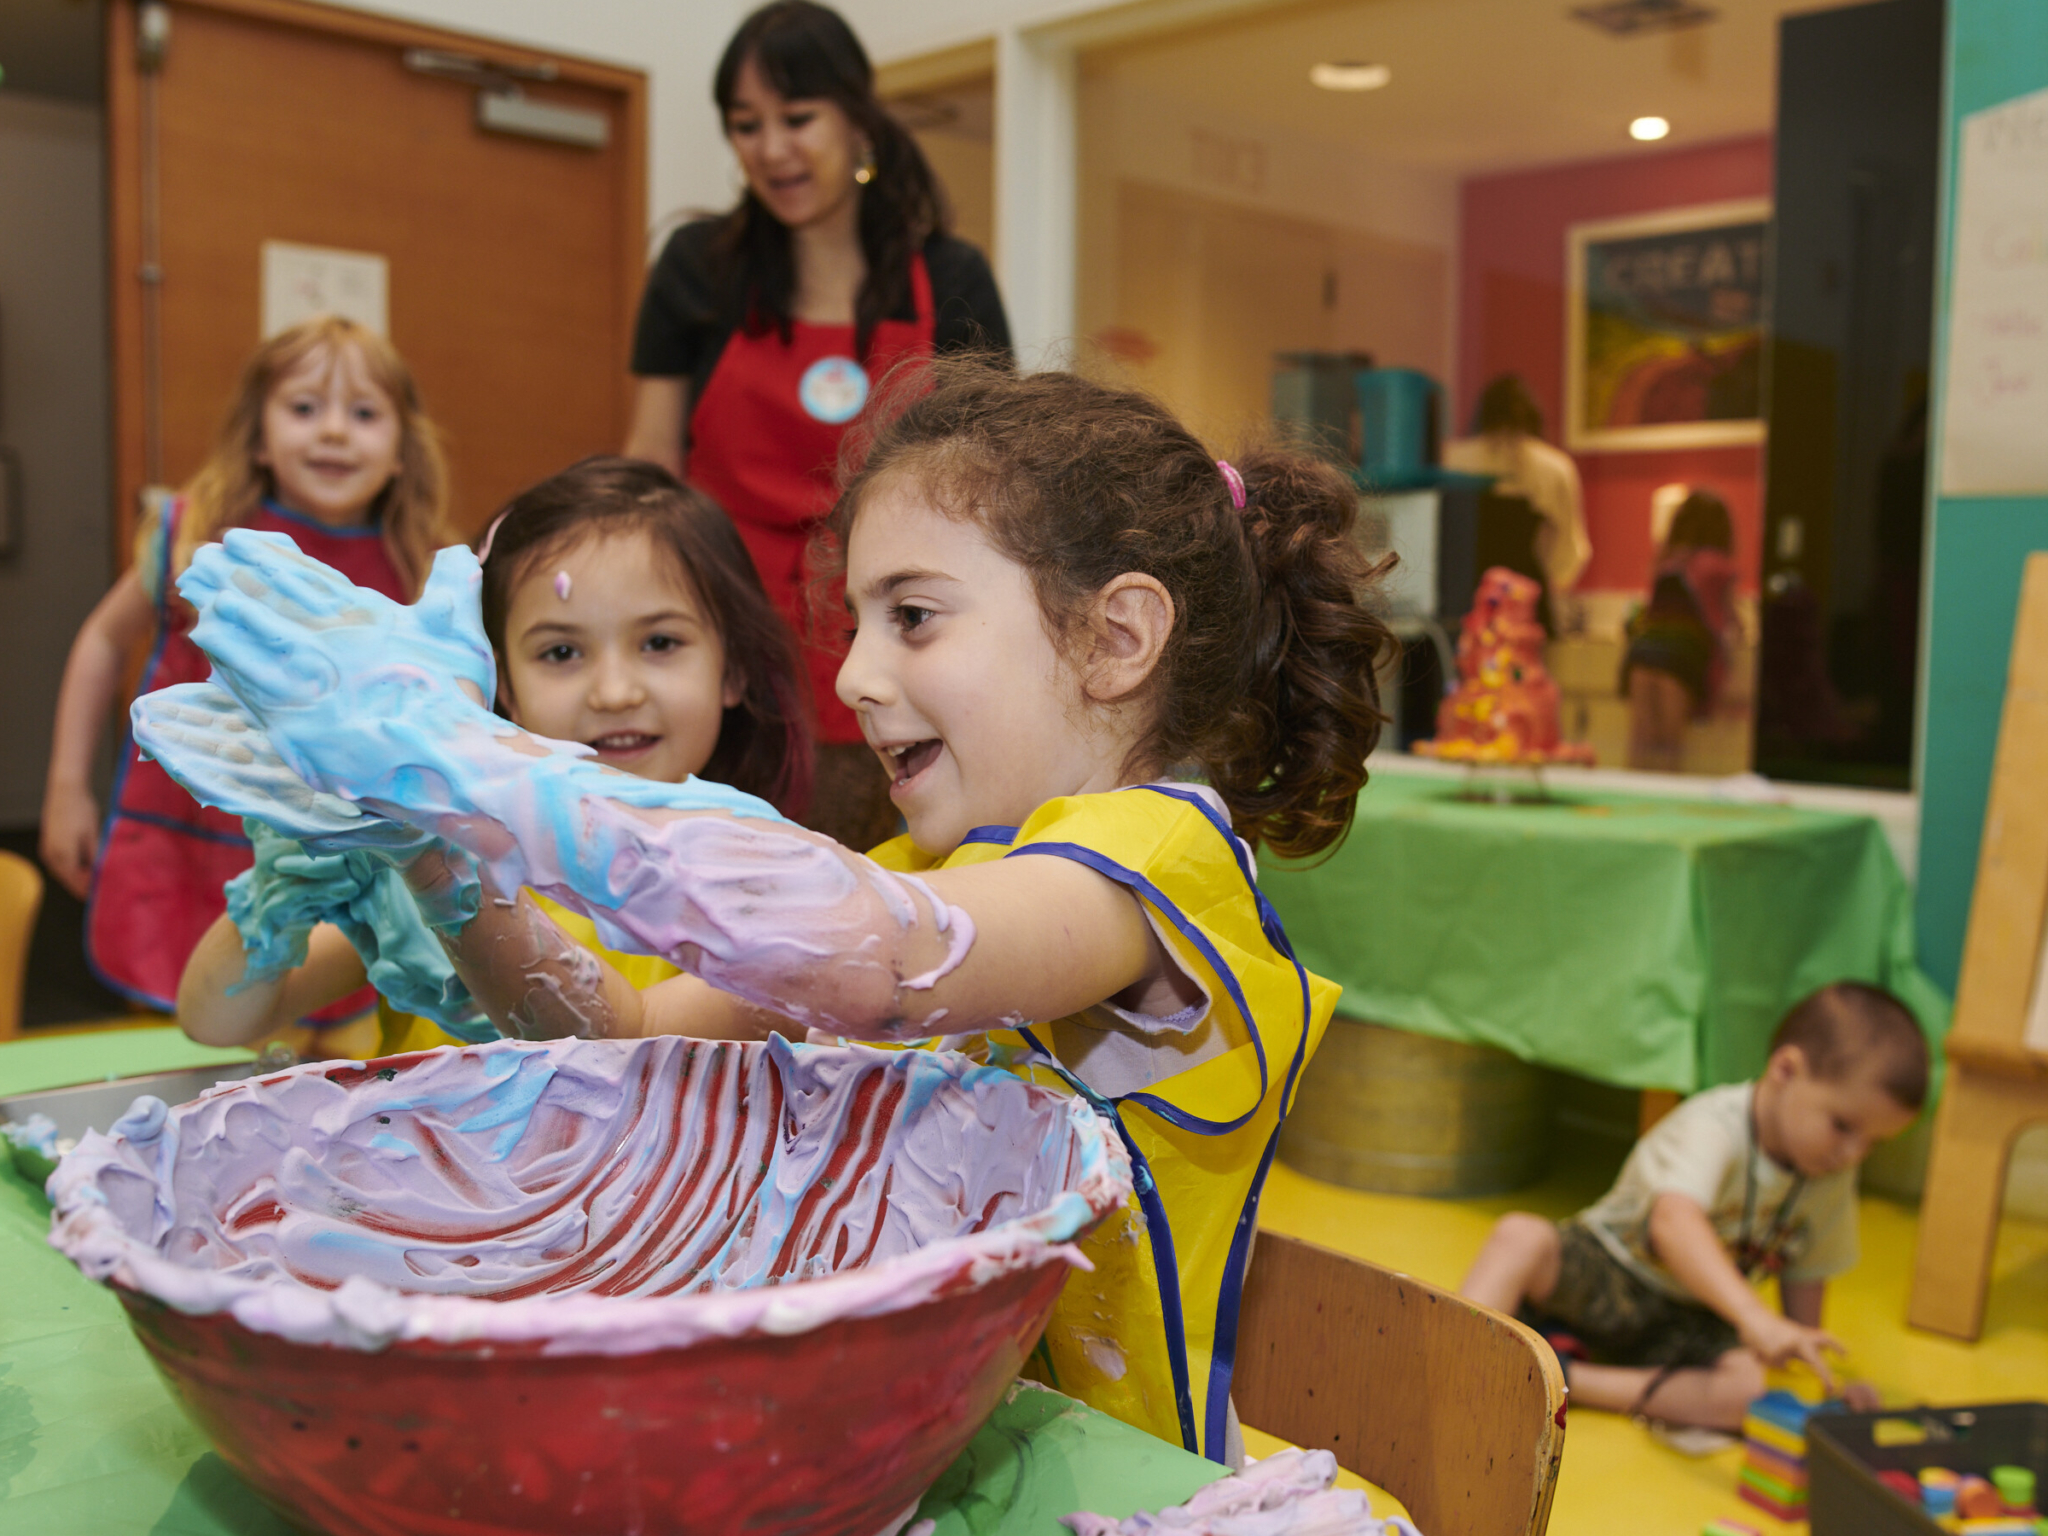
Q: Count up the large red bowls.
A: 1